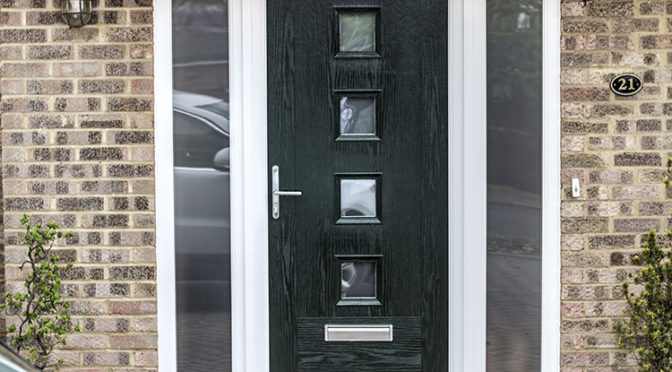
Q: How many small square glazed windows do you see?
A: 4